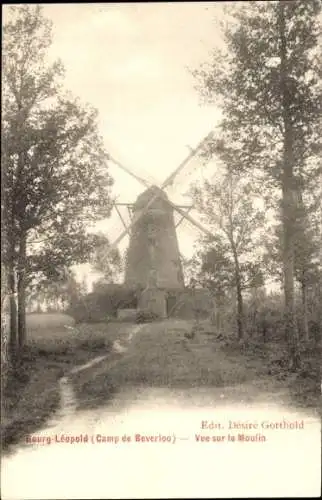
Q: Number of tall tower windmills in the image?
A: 1